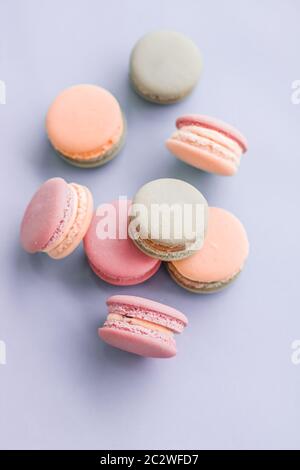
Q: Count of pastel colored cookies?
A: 8